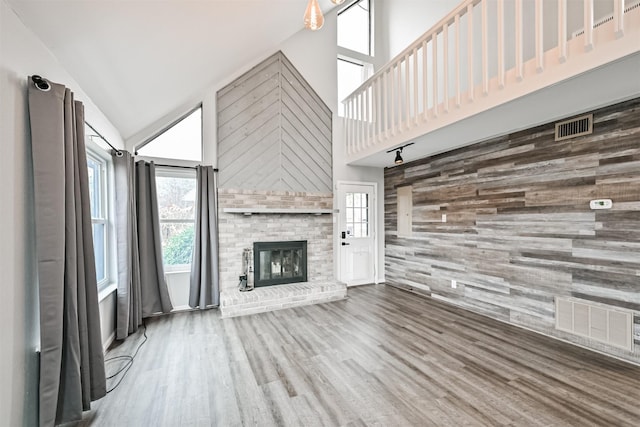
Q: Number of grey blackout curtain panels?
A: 4